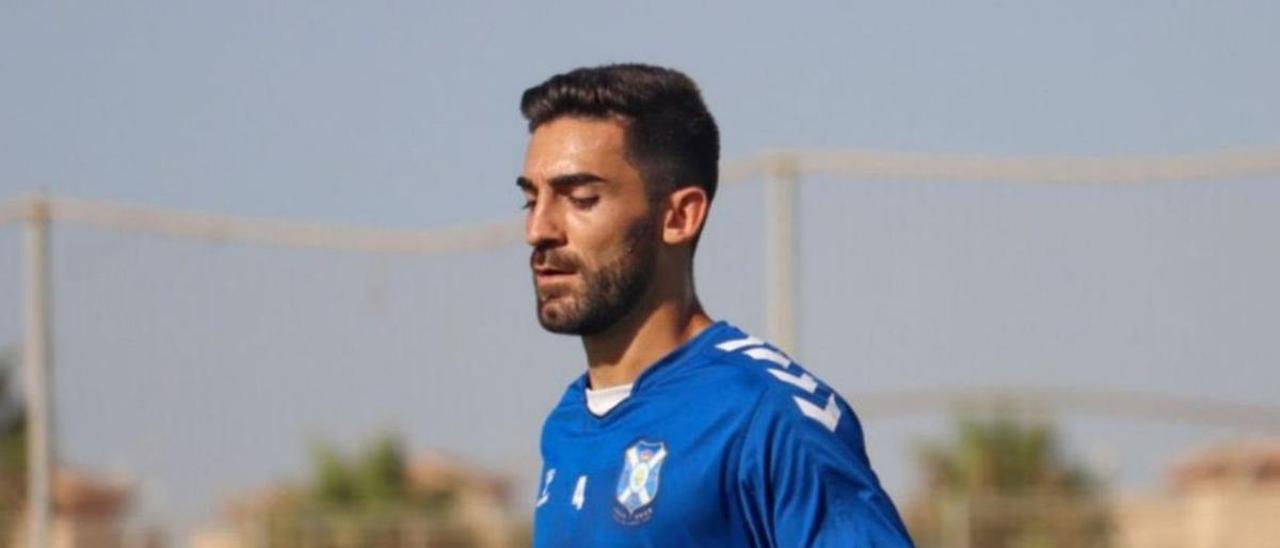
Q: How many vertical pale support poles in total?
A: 2